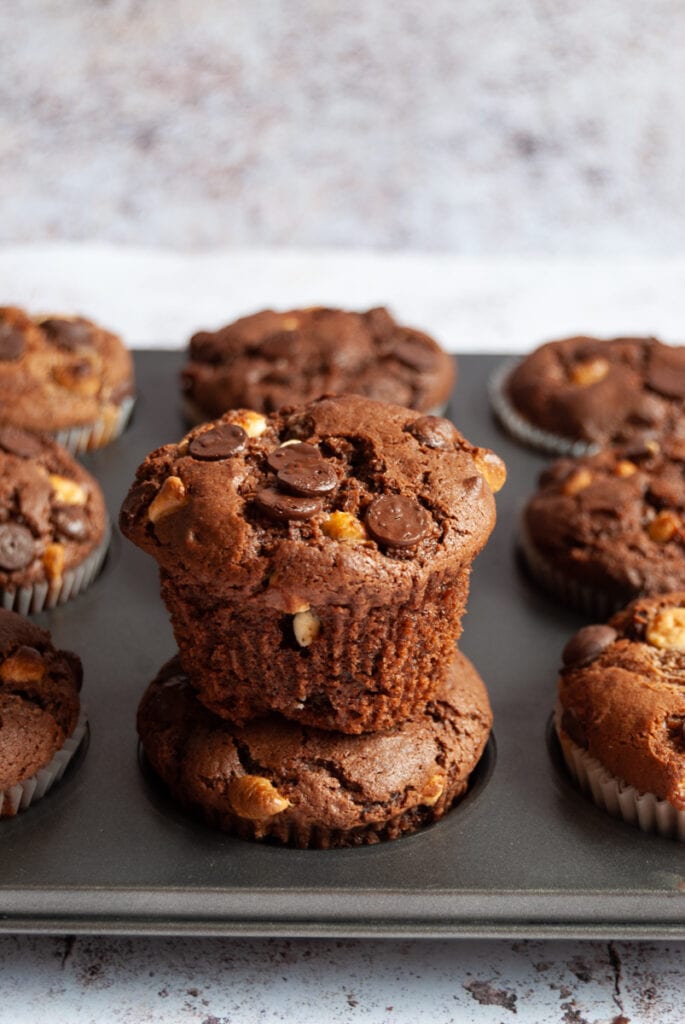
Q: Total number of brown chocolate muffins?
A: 9